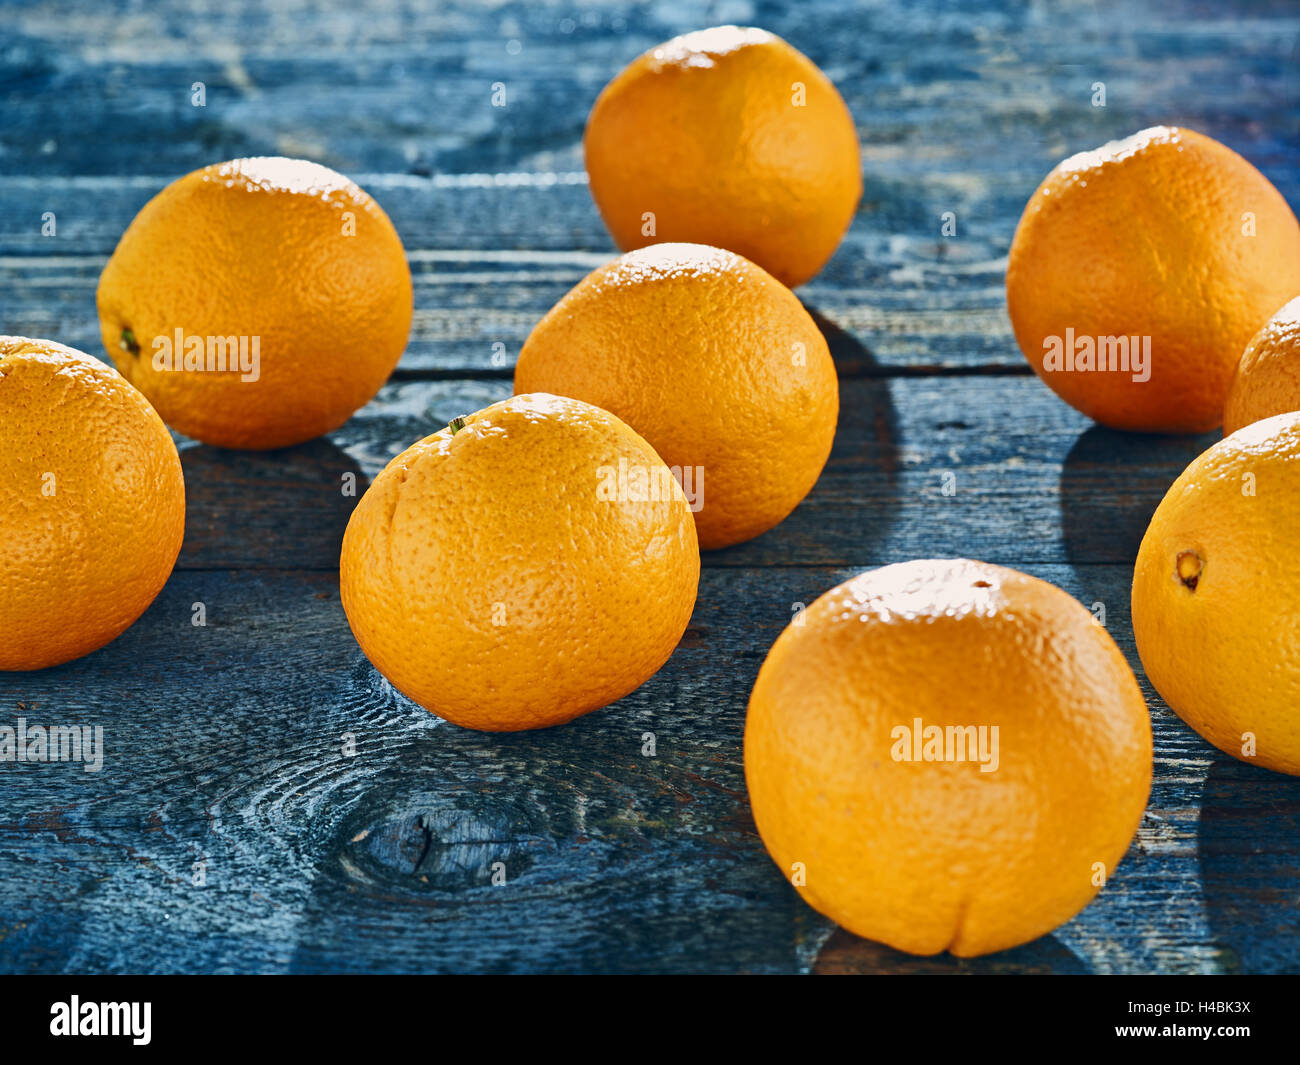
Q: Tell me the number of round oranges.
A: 9